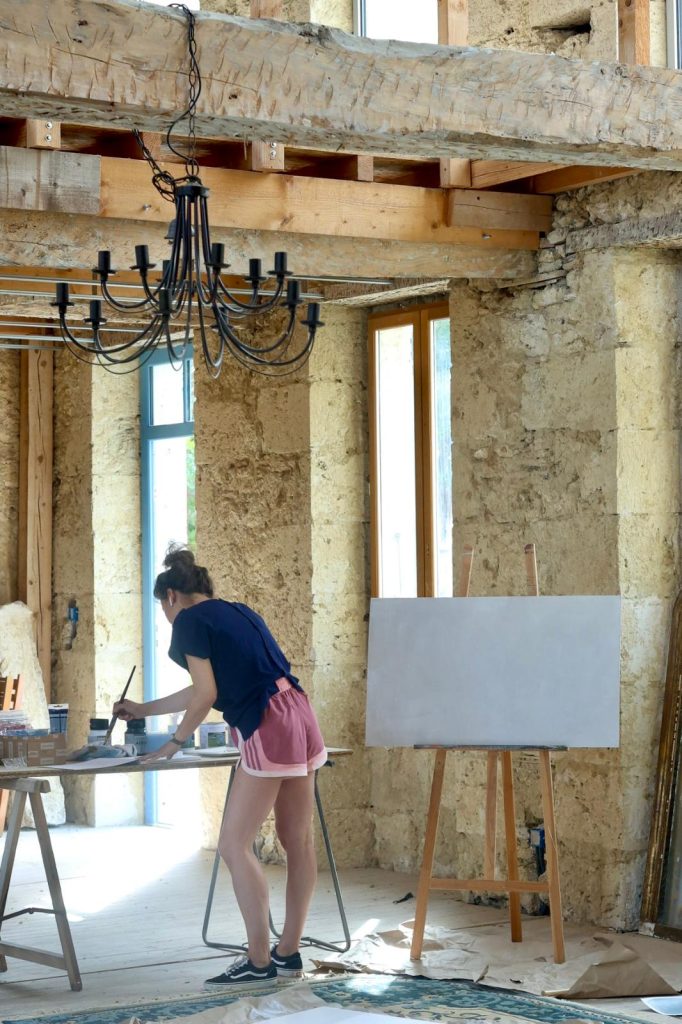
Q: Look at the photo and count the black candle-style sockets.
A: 12